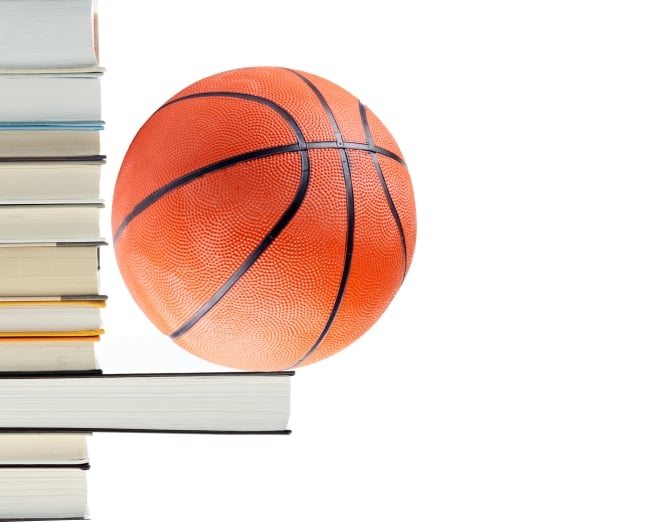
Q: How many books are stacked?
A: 11